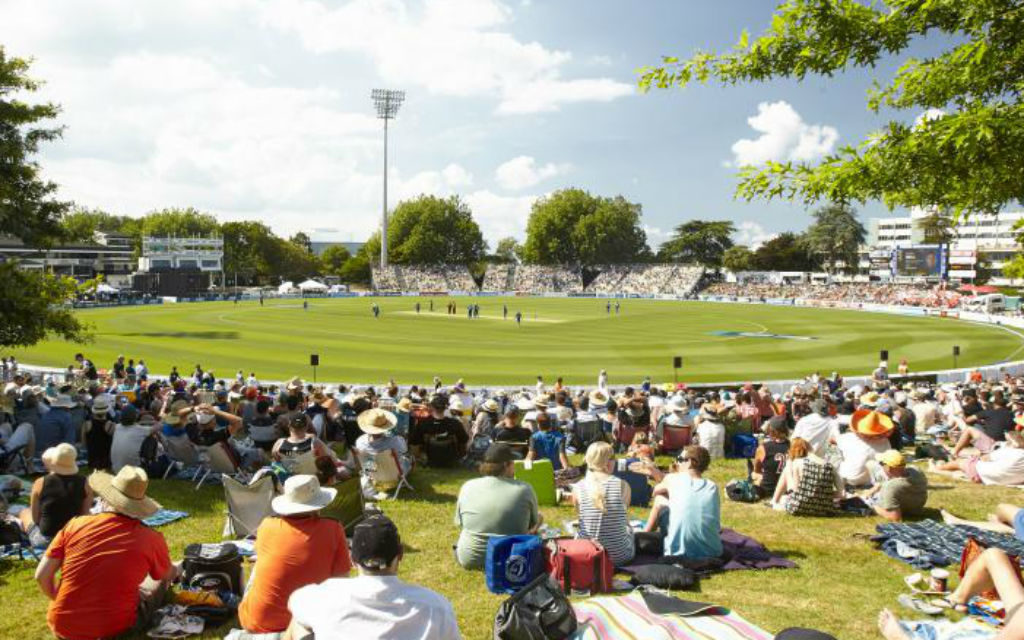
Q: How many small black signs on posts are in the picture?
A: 4